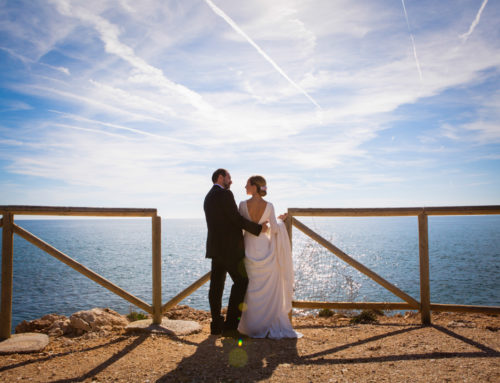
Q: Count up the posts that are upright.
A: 4